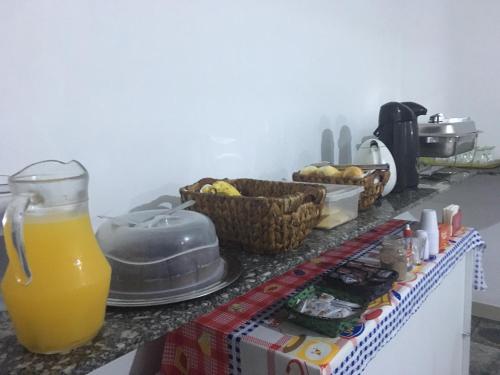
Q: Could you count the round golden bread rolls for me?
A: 3